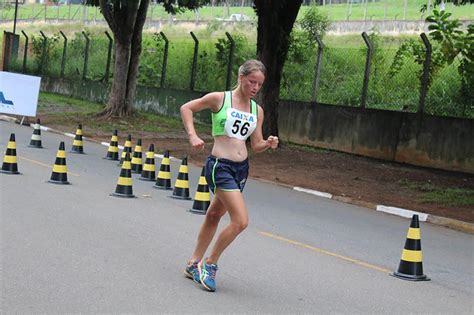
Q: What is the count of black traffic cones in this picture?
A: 13